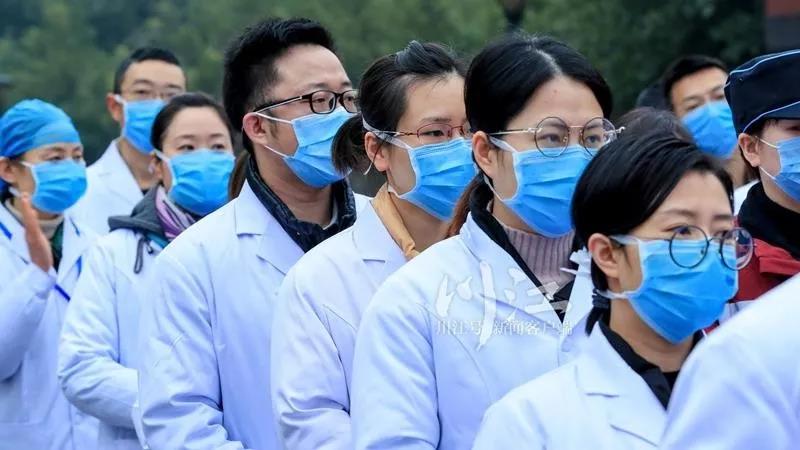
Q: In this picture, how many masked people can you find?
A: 9